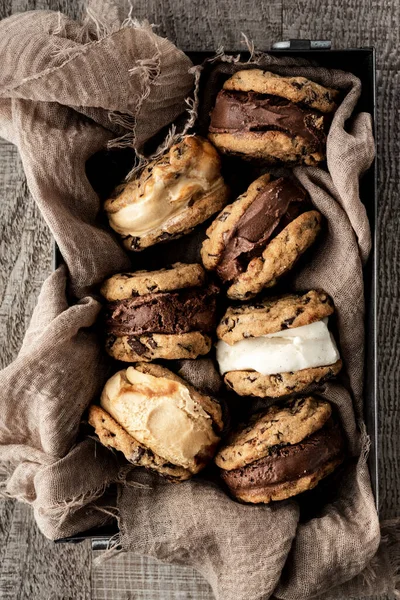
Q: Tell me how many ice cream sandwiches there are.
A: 7